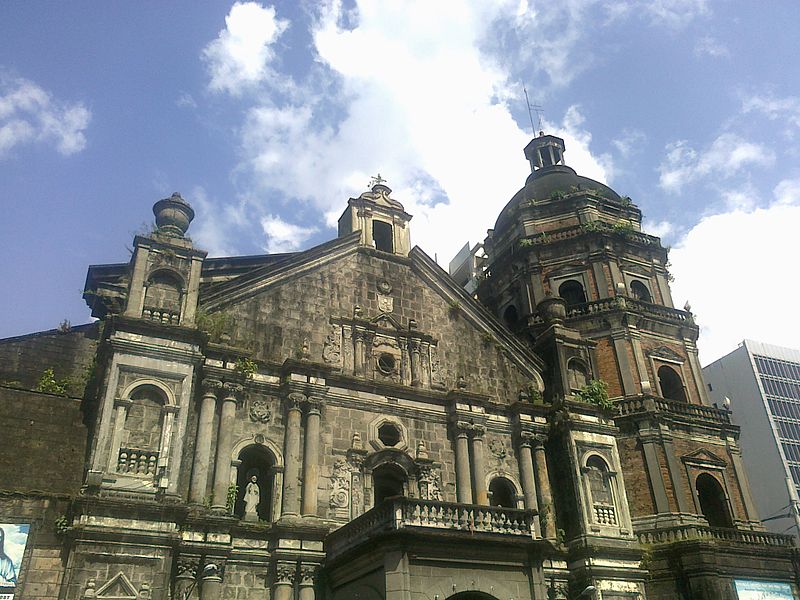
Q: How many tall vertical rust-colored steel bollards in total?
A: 0